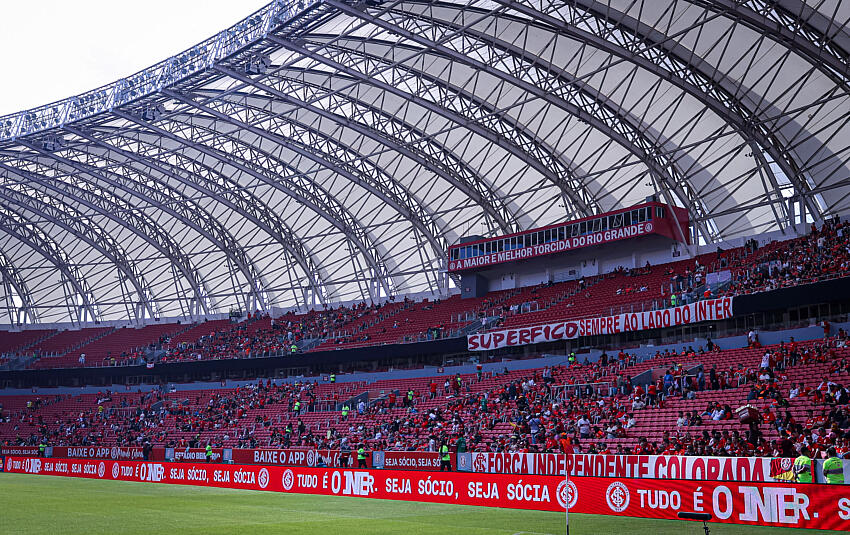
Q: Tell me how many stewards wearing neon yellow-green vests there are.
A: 15